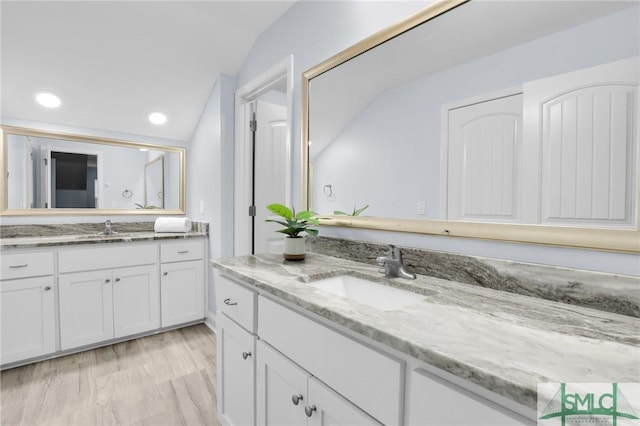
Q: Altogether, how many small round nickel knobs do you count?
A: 7